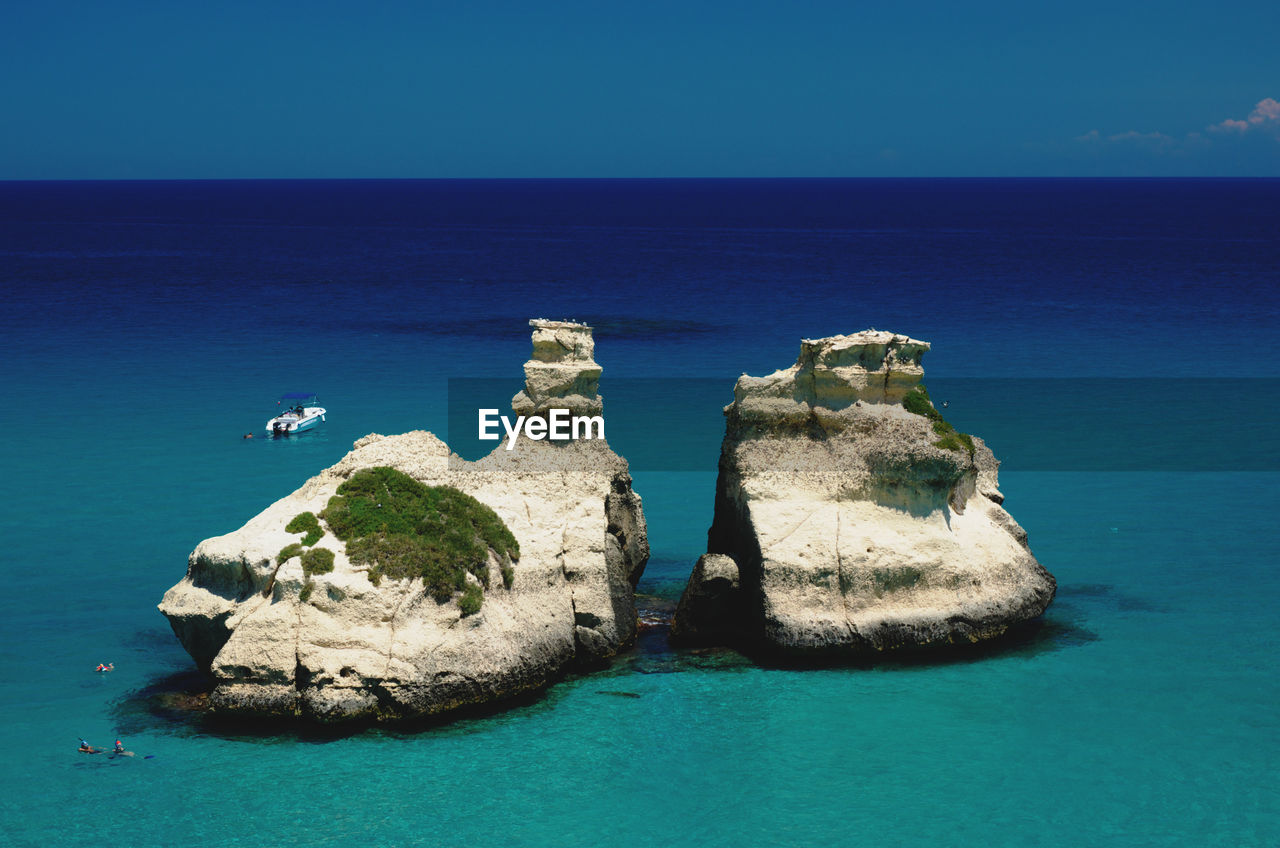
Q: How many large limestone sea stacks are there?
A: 2